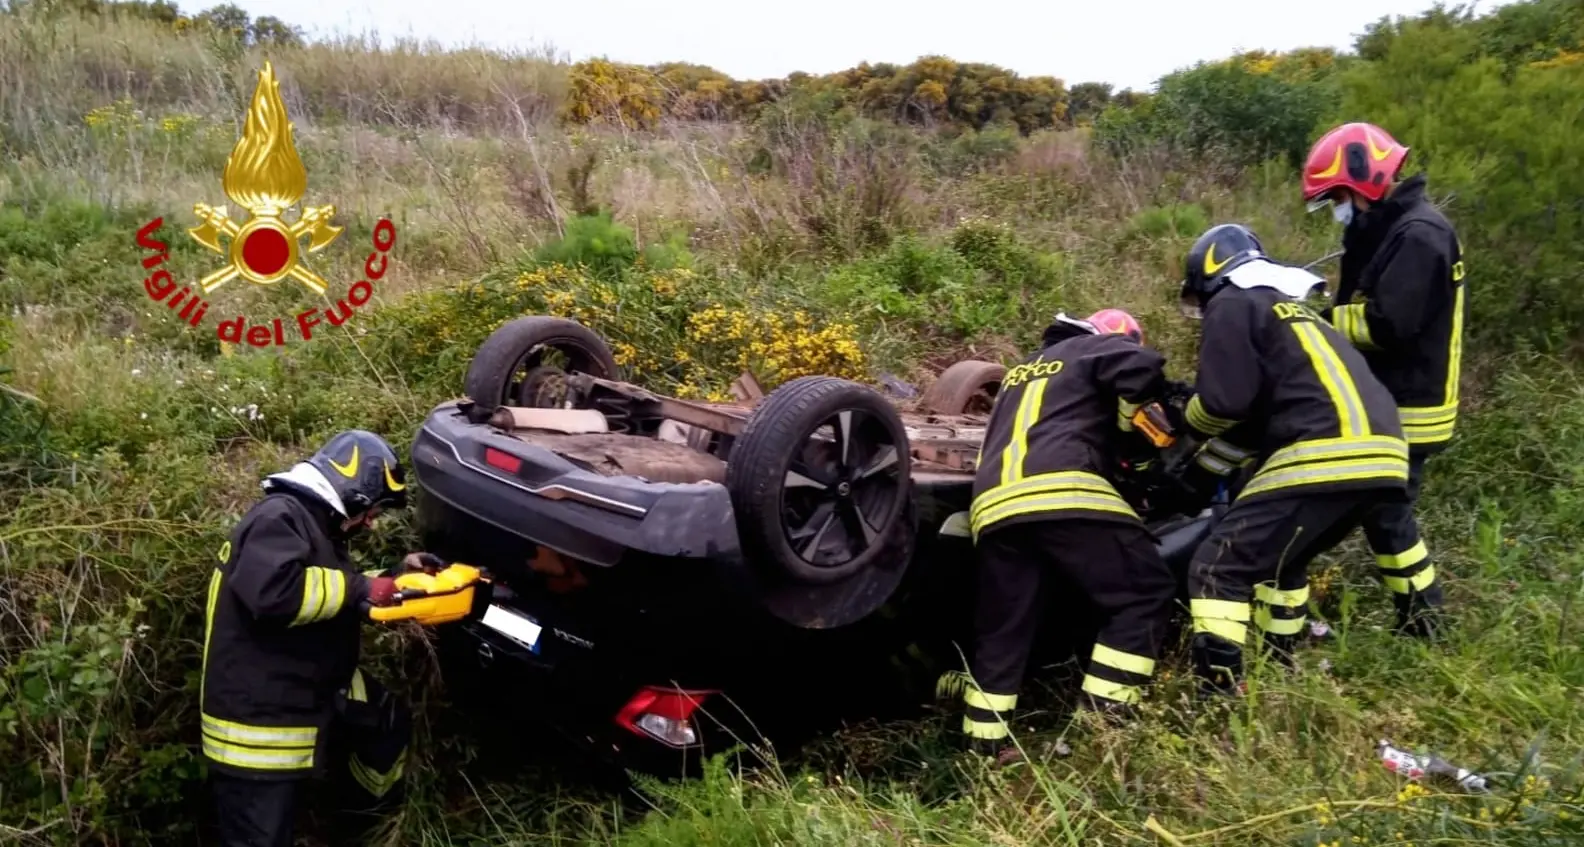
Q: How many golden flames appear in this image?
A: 1